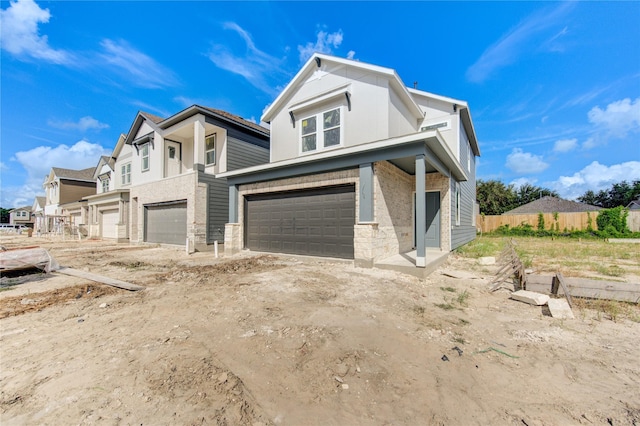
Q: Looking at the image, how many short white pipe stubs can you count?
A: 2